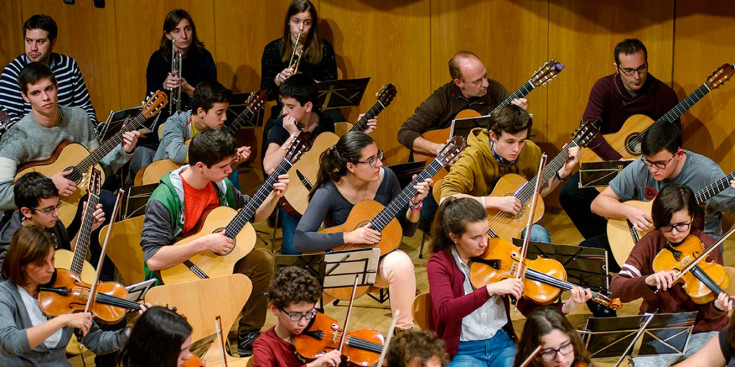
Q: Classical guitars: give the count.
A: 10